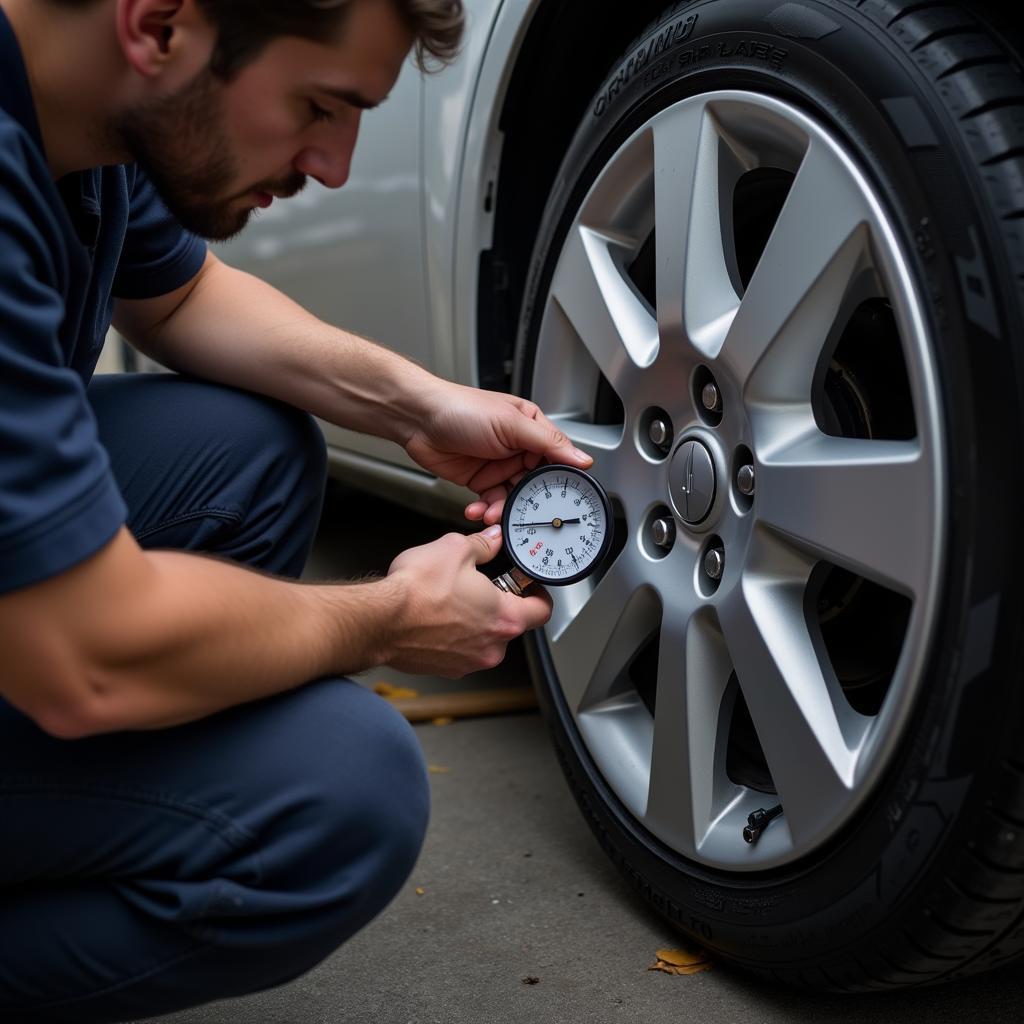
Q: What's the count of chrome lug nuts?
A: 5